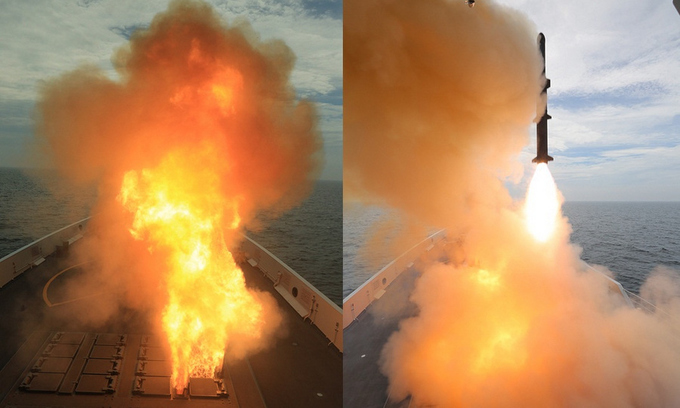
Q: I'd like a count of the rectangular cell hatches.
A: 13